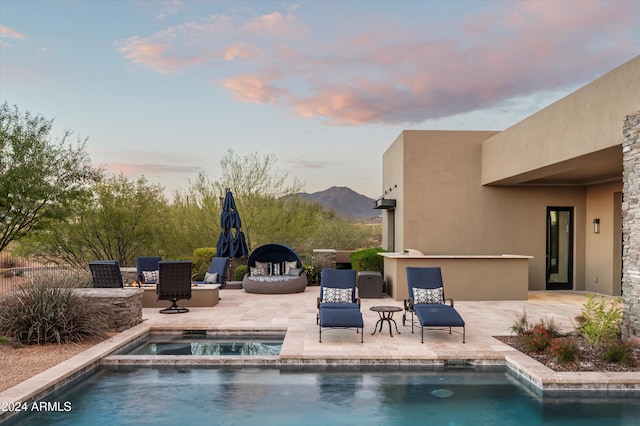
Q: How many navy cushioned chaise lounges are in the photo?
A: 2